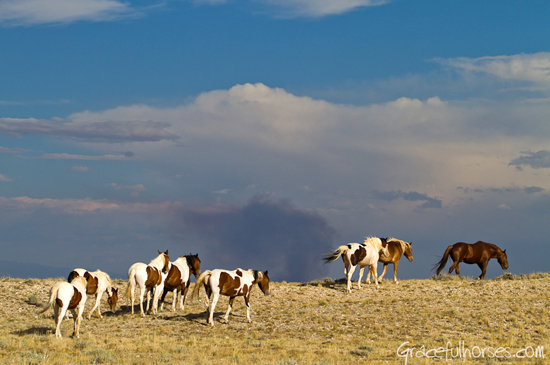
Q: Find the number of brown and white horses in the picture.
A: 6